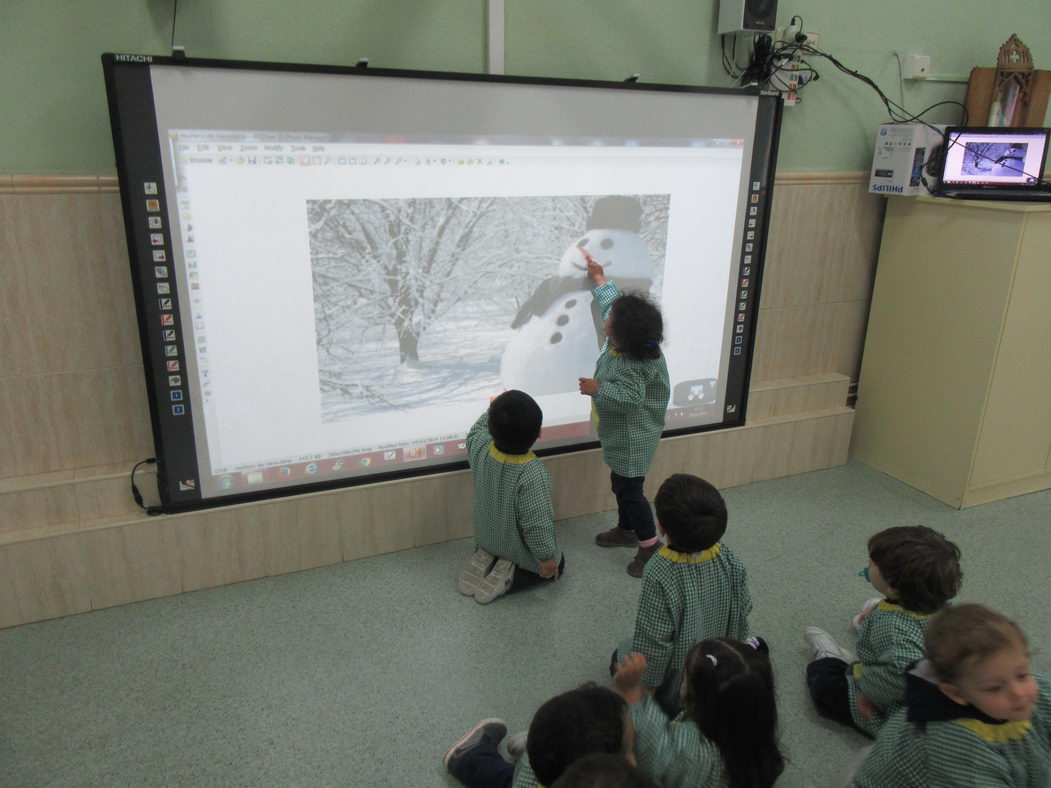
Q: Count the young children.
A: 8